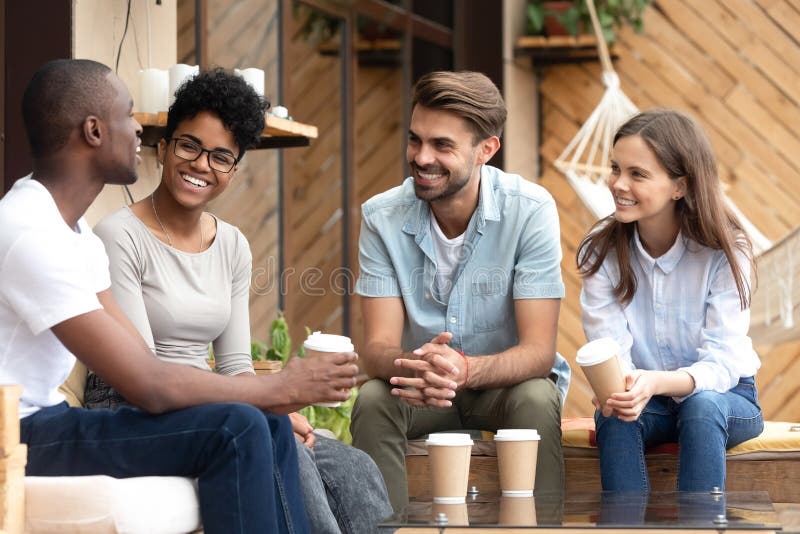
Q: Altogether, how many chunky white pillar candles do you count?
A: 3